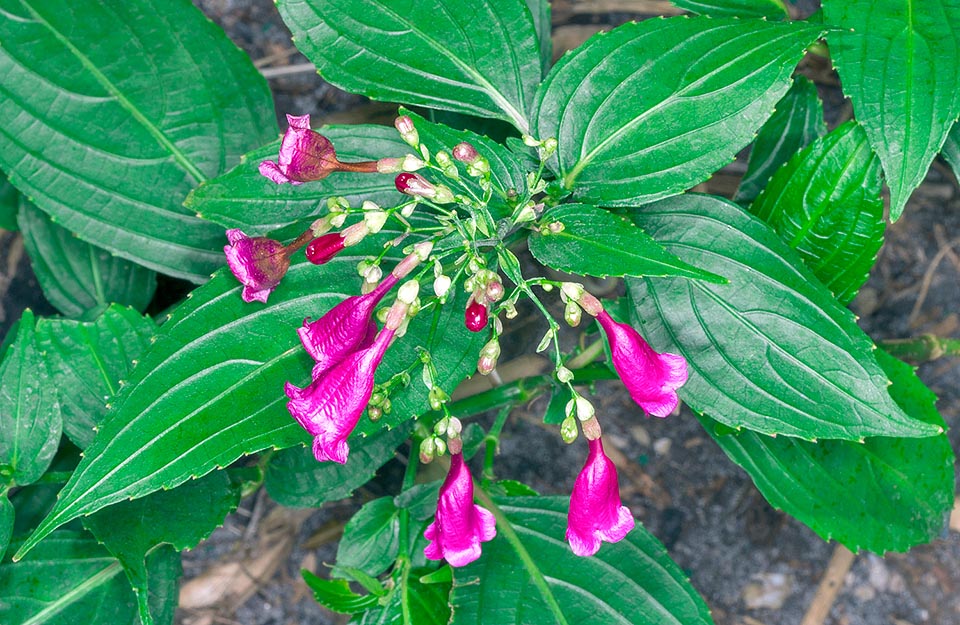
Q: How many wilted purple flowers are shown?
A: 2